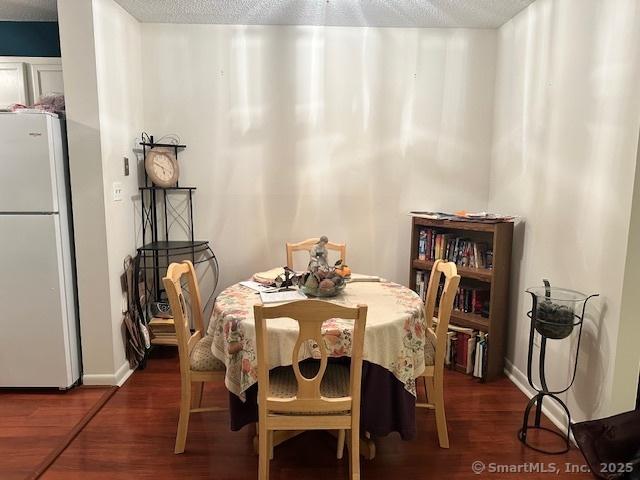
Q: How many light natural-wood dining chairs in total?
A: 4